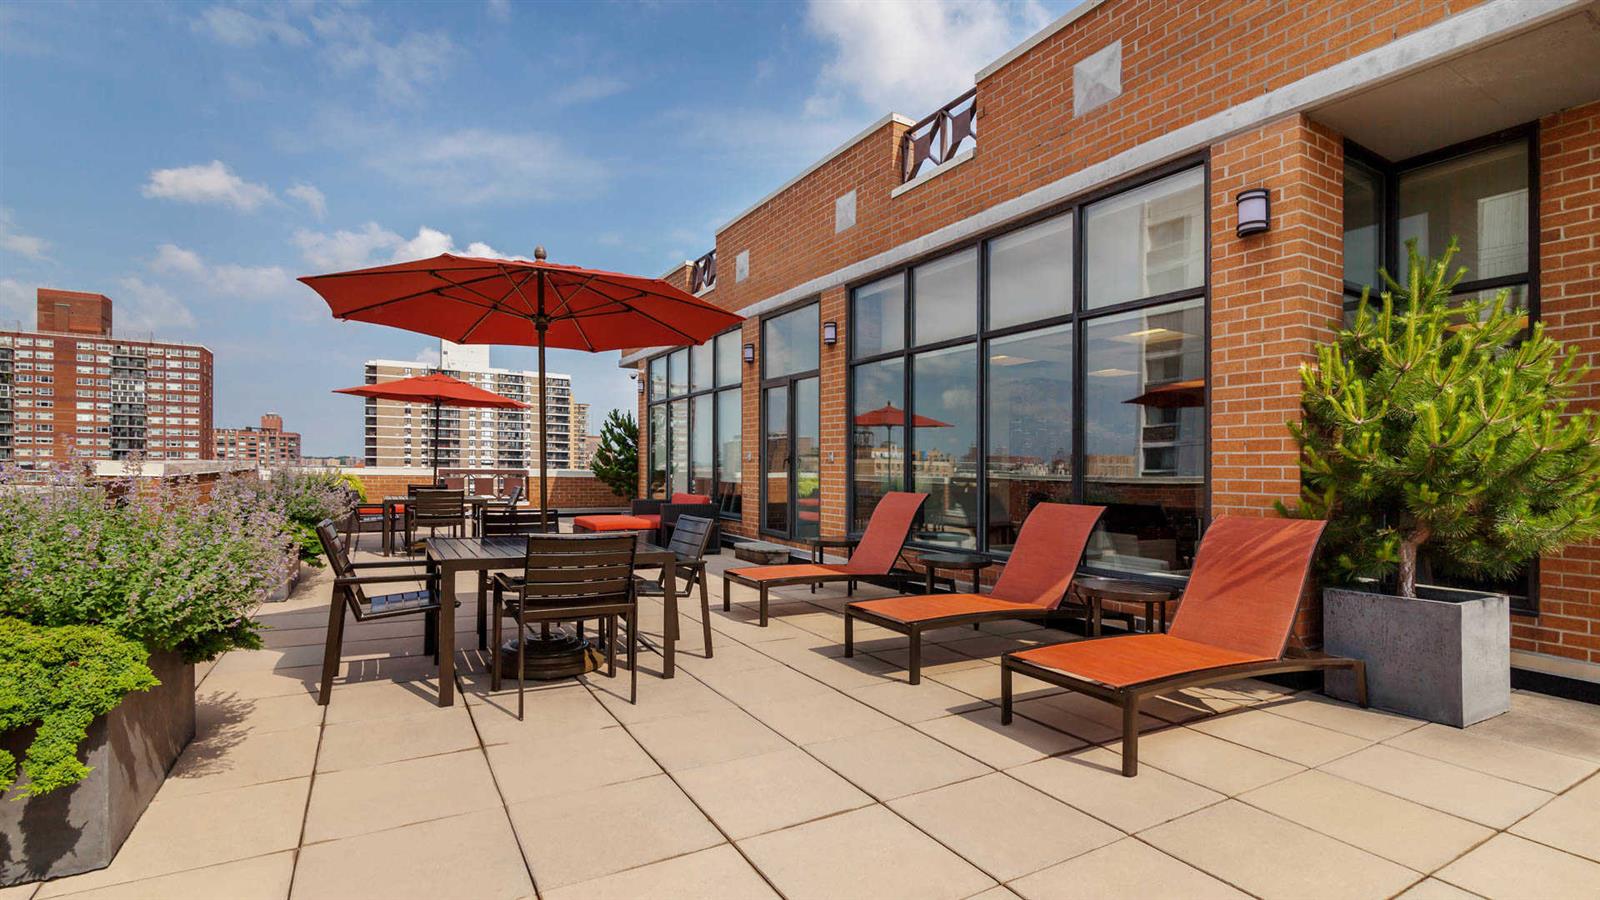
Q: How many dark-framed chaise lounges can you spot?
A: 3